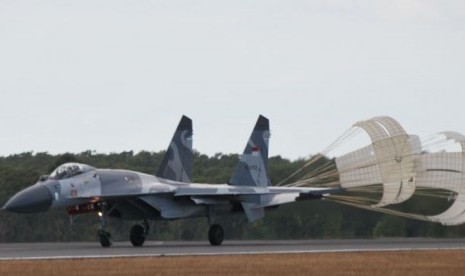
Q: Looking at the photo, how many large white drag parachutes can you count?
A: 2